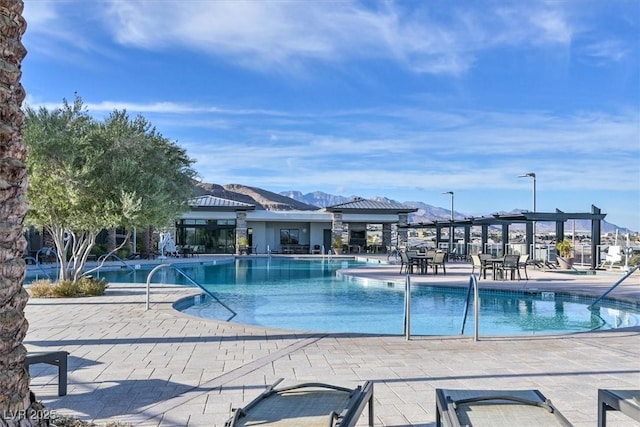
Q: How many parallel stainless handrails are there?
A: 2